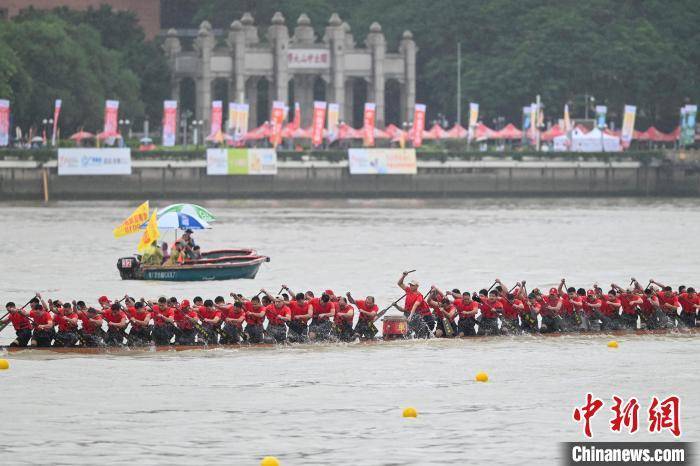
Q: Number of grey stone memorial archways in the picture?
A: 1